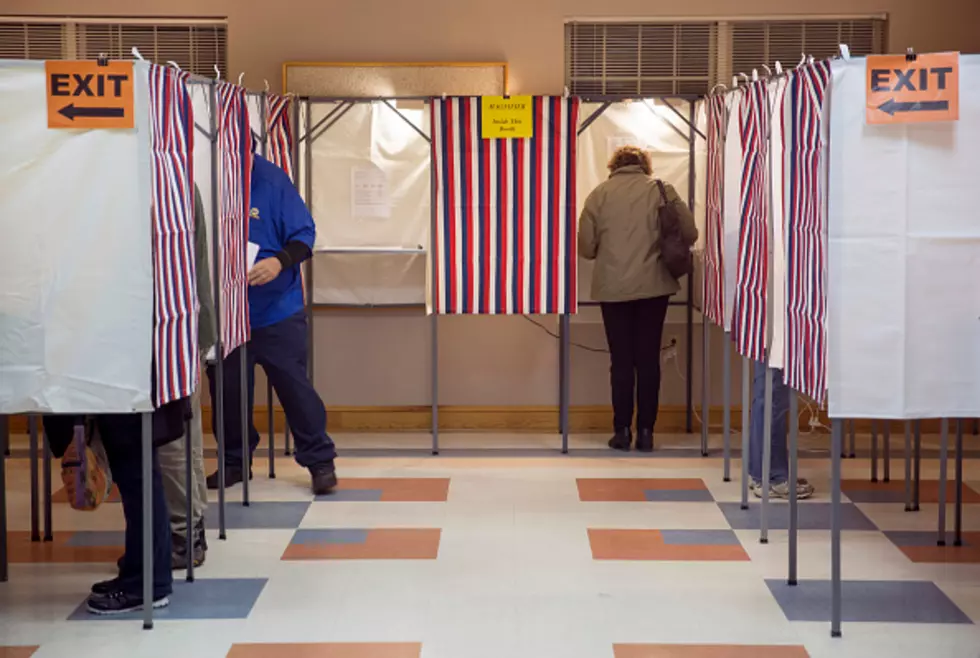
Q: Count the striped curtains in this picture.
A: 7